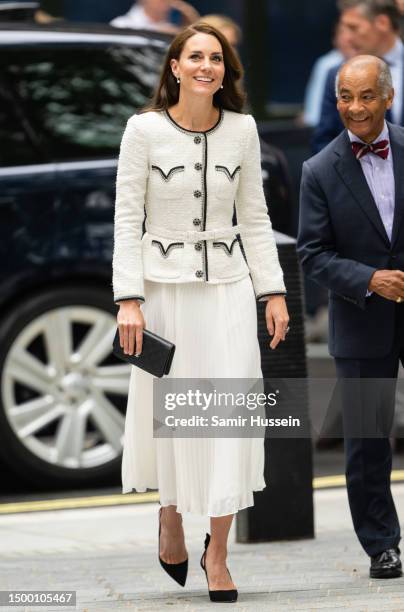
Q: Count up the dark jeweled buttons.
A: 6